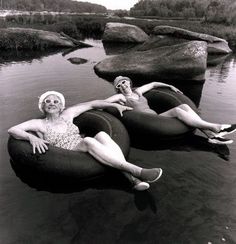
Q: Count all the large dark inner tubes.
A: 2